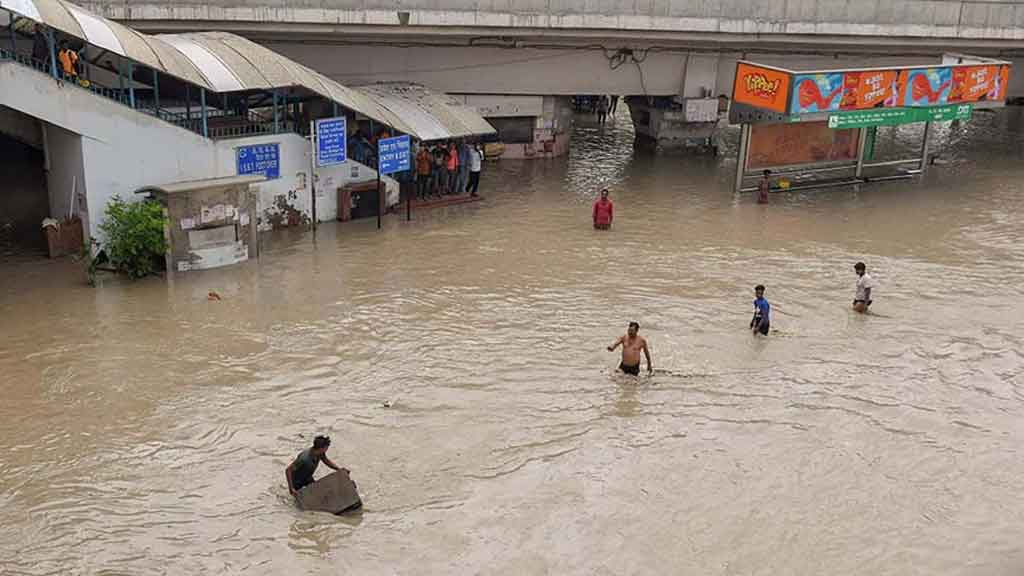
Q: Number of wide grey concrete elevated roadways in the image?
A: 1